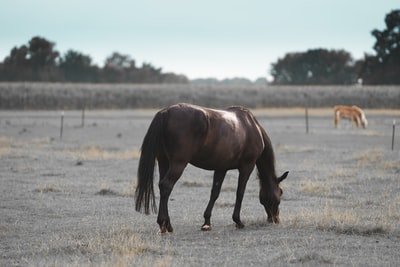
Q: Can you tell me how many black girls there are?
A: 0